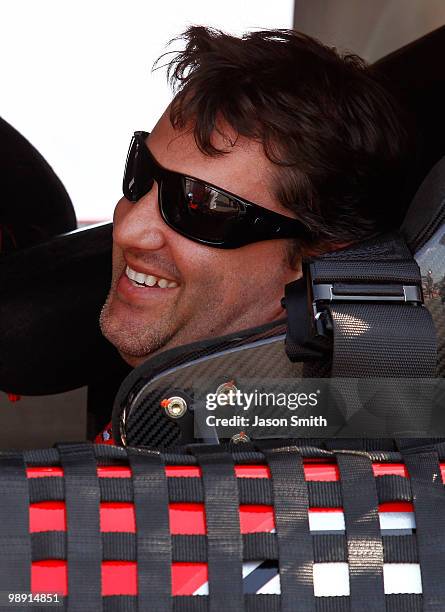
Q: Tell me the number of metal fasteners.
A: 3